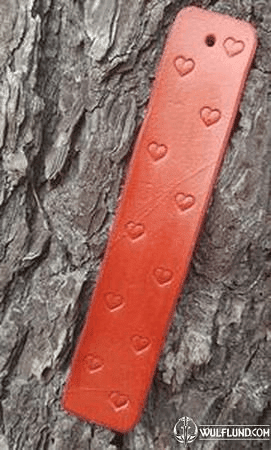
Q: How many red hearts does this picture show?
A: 11